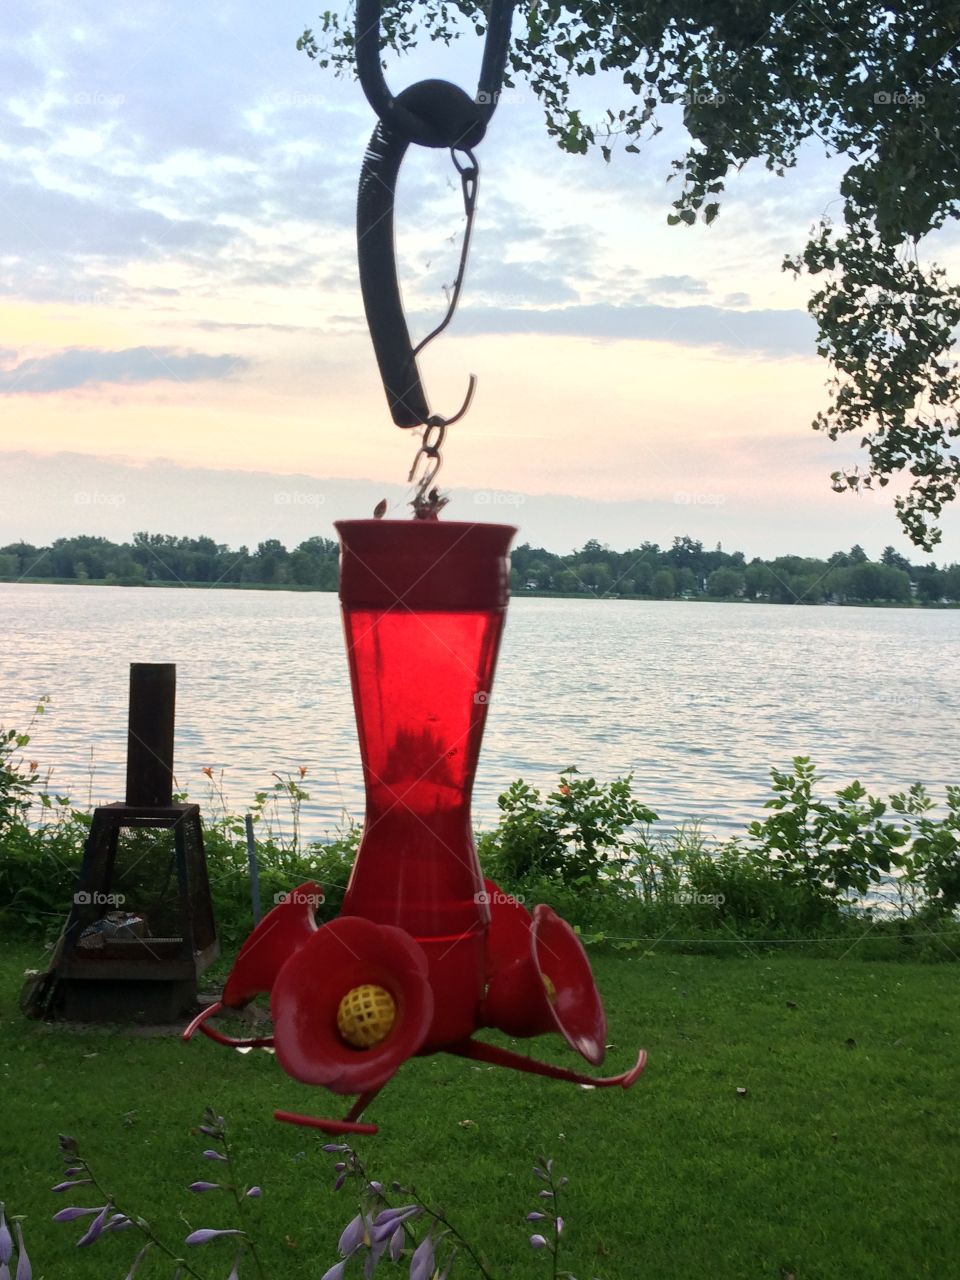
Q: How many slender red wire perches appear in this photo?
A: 3